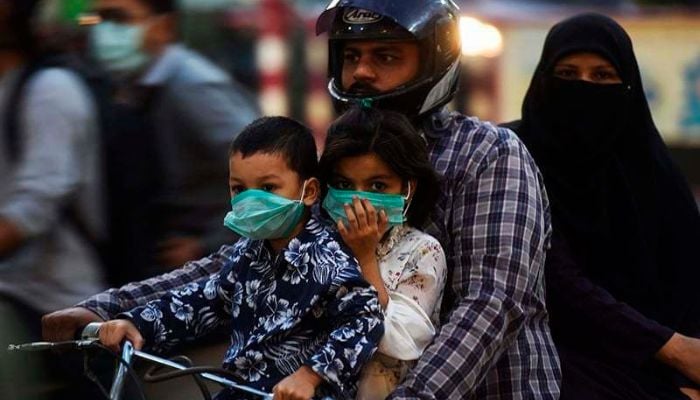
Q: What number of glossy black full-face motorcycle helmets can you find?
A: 1